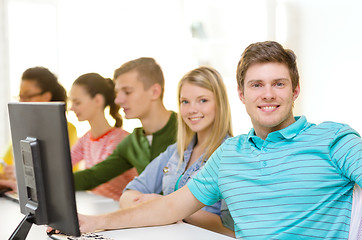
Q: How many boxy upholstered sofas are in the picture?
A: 0